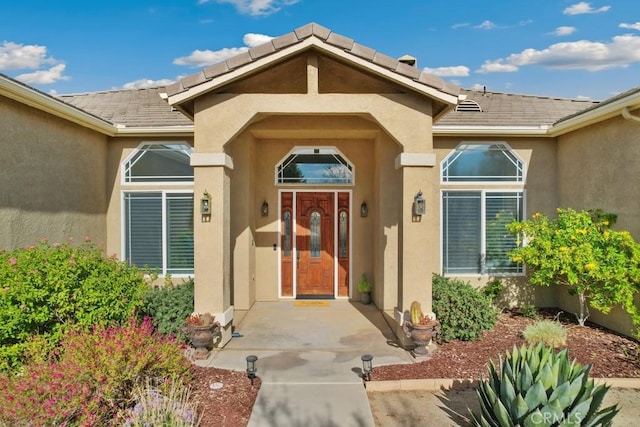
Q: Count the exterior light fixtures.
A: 6